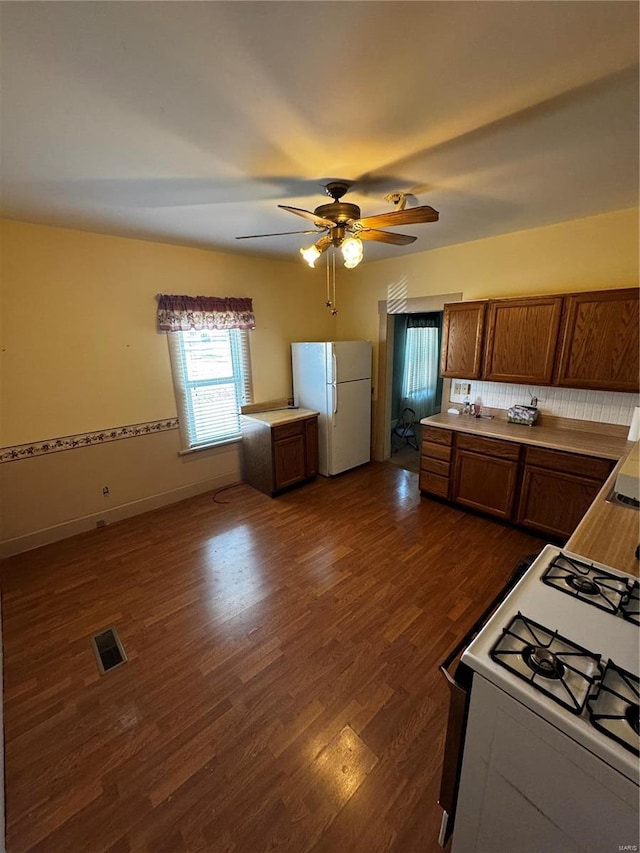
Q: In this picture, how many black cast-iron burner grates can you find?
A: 4